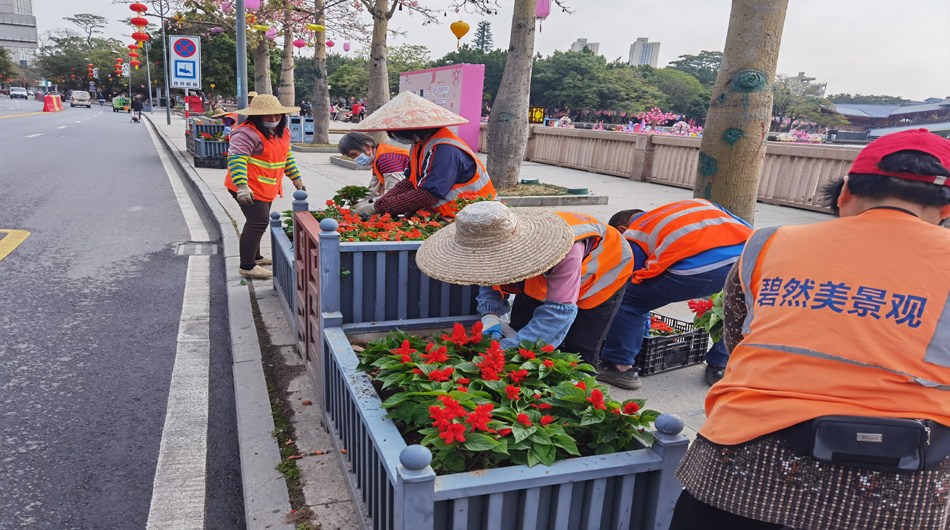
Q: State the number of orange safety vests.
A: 7